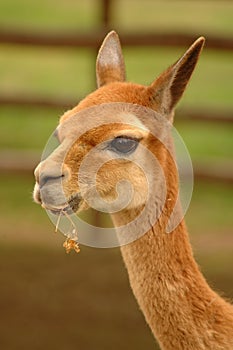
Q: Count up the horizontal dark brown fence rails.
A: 3